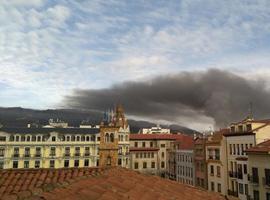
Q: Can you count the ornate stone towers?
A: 1